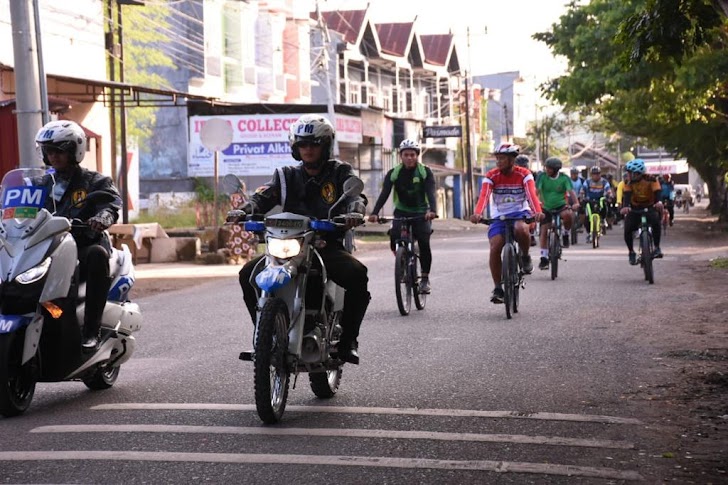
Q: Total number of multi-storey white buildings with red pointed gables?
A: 3